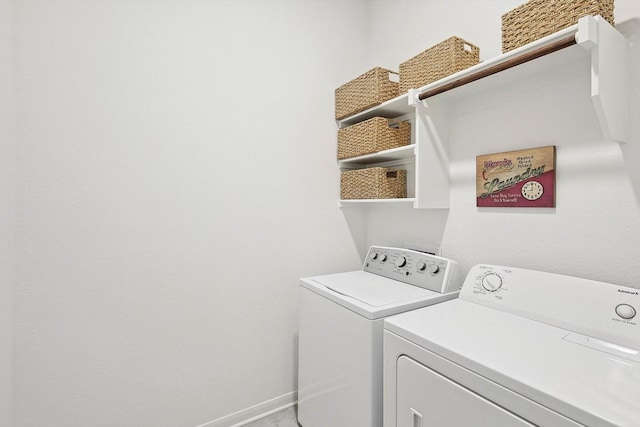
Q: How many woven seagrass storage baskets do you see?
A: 5